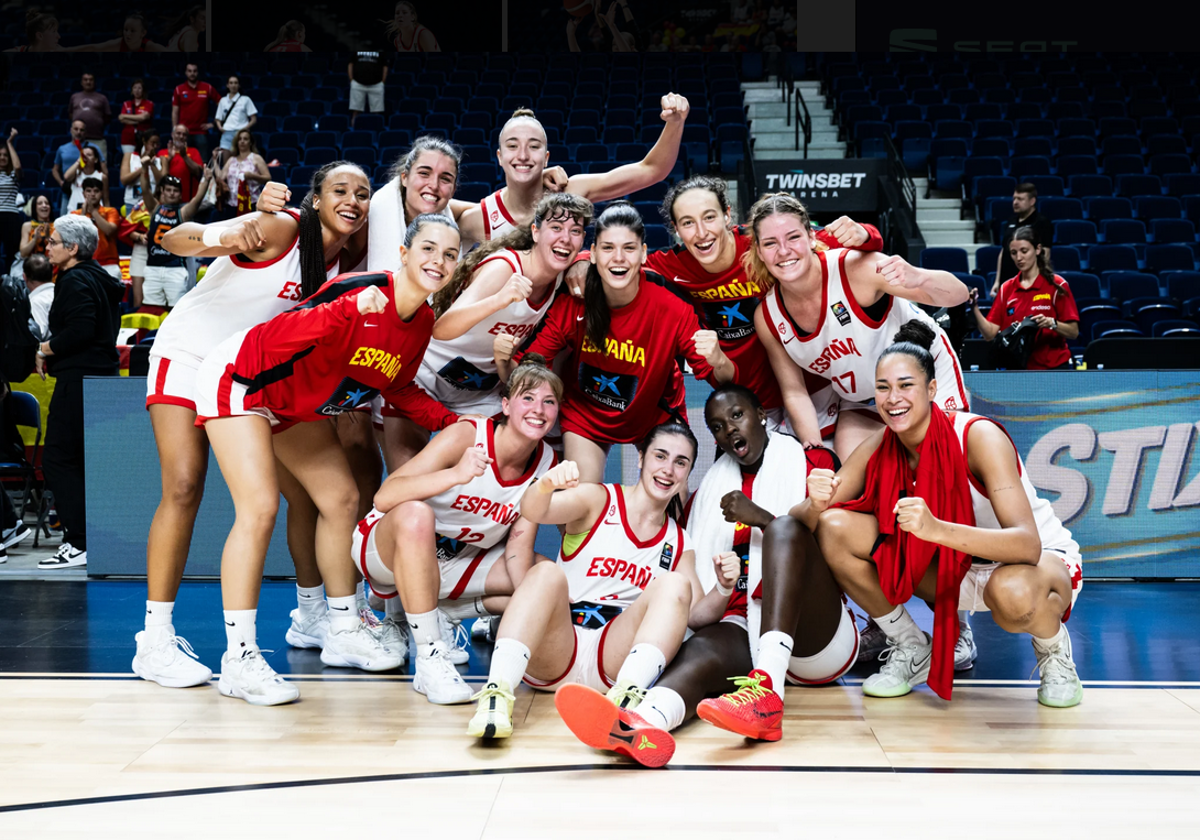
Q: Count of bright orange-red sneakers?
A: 2